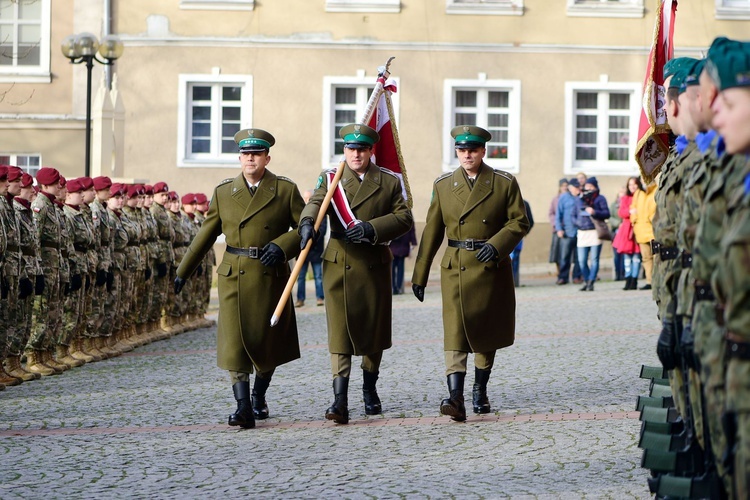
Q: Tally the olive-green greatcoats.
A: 3